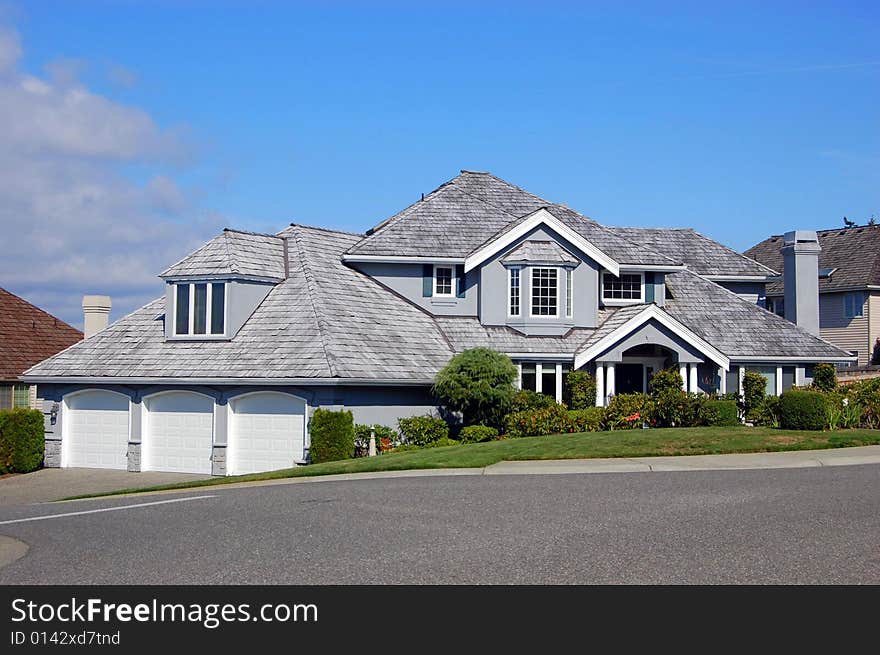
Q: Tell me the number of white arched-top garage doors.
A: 3